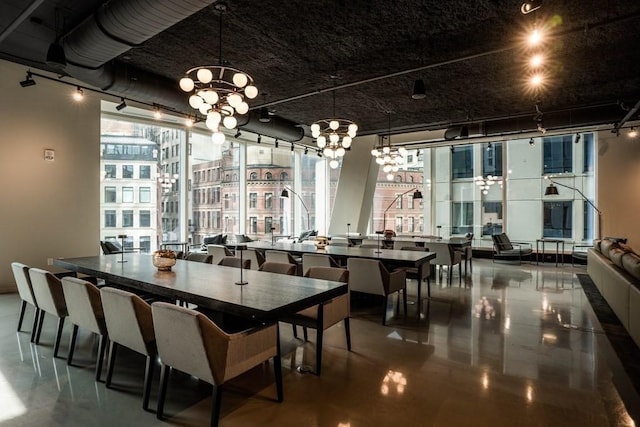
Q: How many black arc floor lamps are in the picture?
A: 3